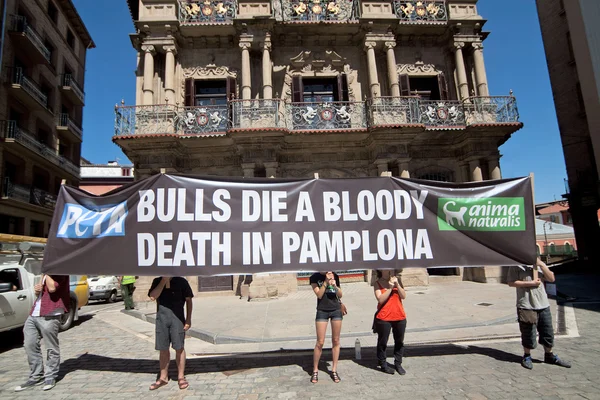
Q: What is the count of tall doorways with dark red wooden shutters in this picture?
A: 3